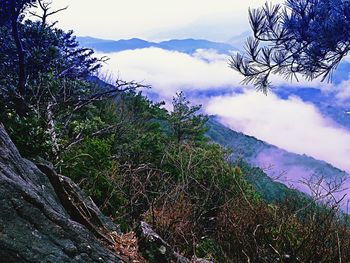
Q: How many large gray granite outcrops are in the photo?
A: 1